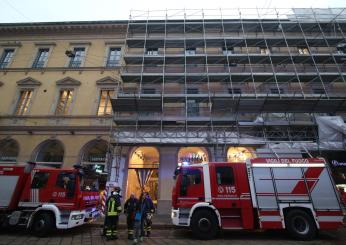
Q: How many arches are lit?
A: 3